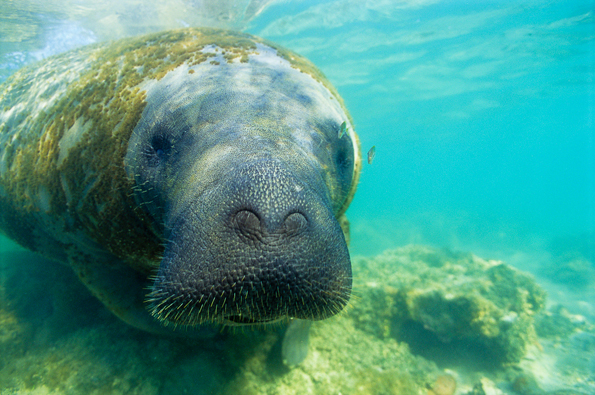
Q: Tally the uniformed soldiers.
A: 0